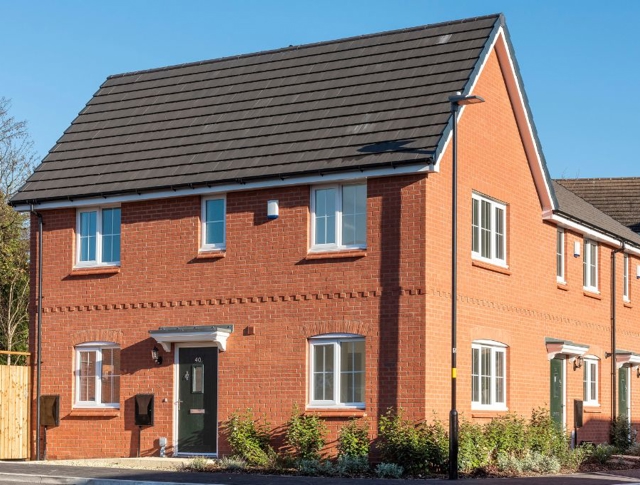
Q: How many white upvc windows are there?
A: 11